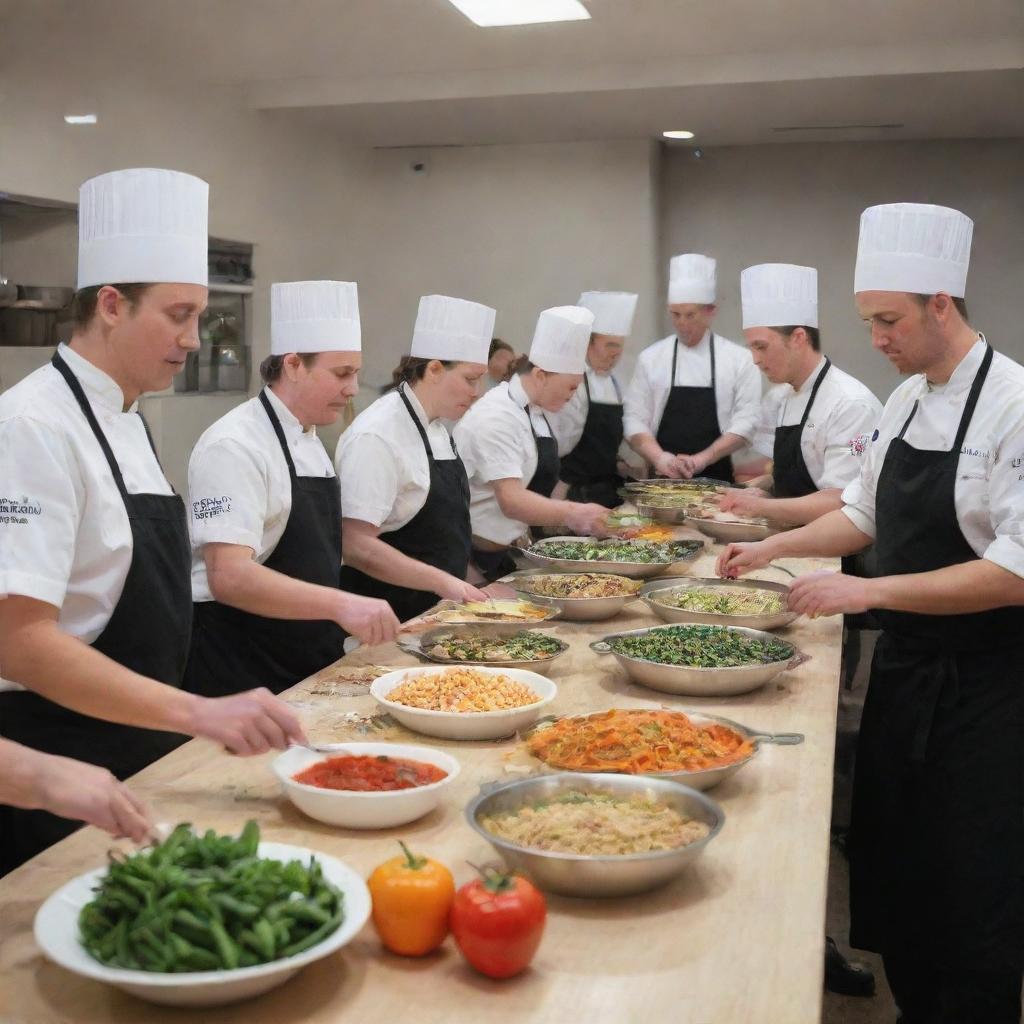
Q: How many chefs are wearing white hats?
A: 8